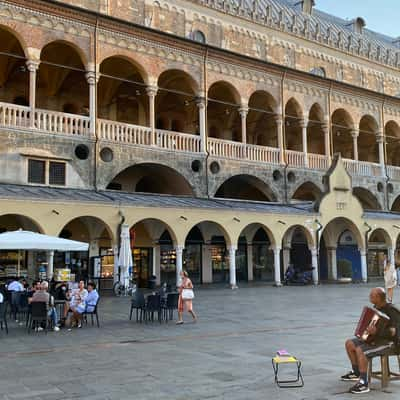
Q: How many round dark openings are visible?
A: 8